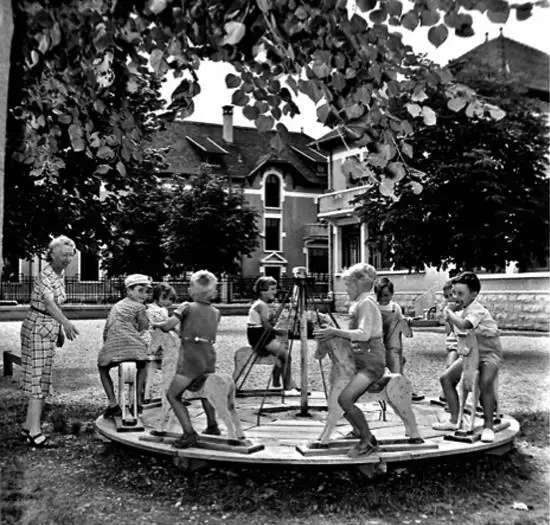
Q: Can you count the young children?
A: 8